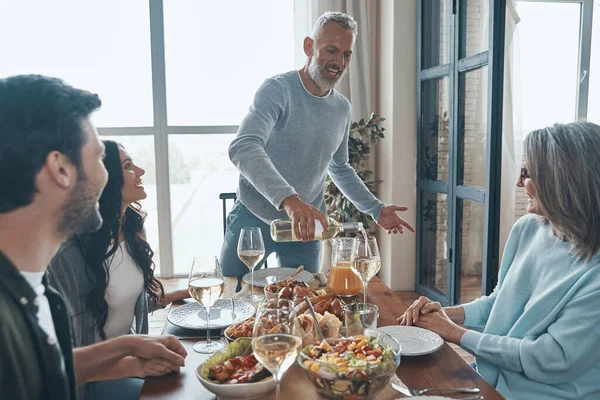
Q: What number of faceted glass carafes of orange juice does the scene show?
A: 1